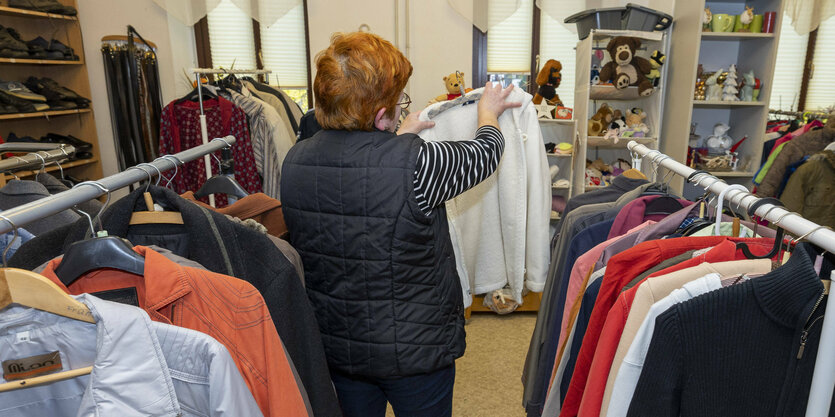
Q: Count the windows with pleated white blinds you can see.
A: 3